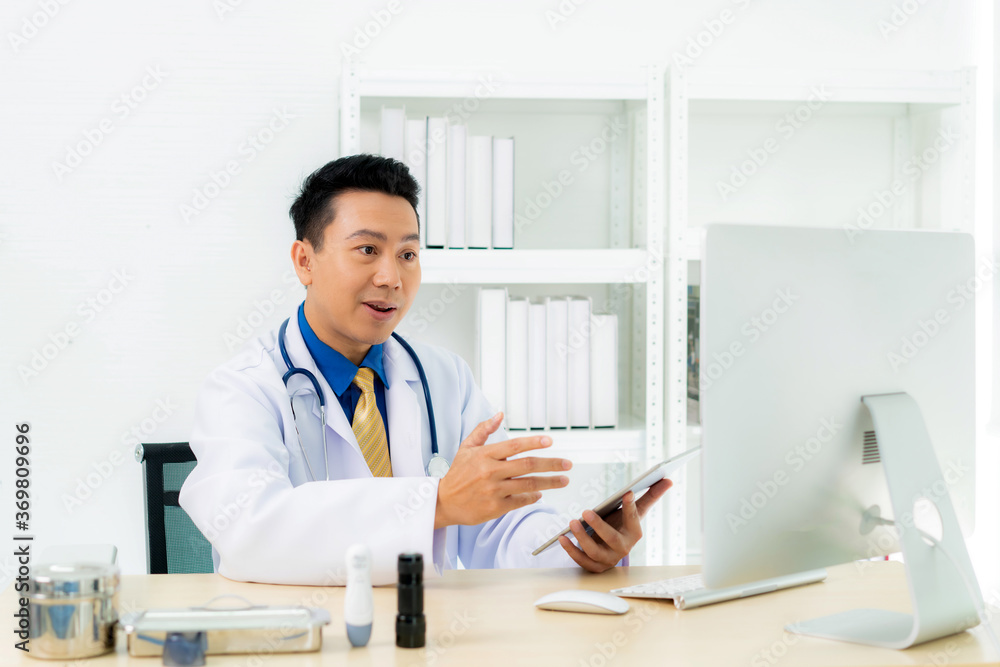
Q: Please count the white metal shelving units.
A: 2